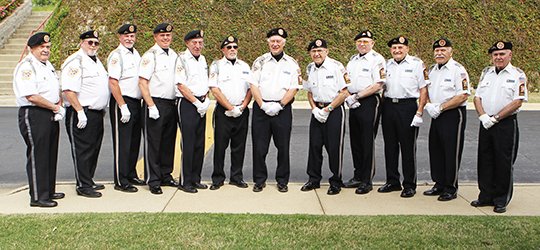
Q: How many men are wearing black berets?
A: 12